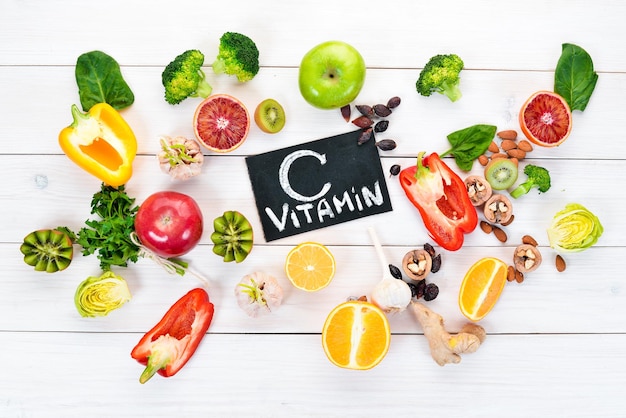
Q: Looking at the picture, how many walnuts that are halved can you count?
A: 4